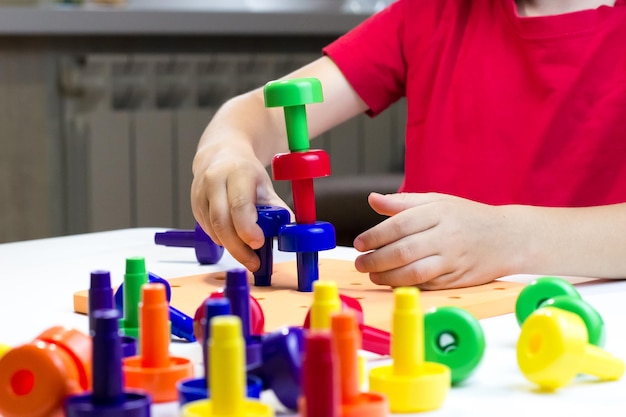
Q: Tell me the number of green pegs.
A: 5